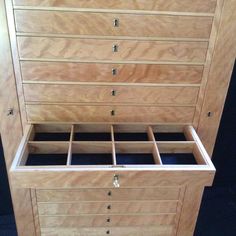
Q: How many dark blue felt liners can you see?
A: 8